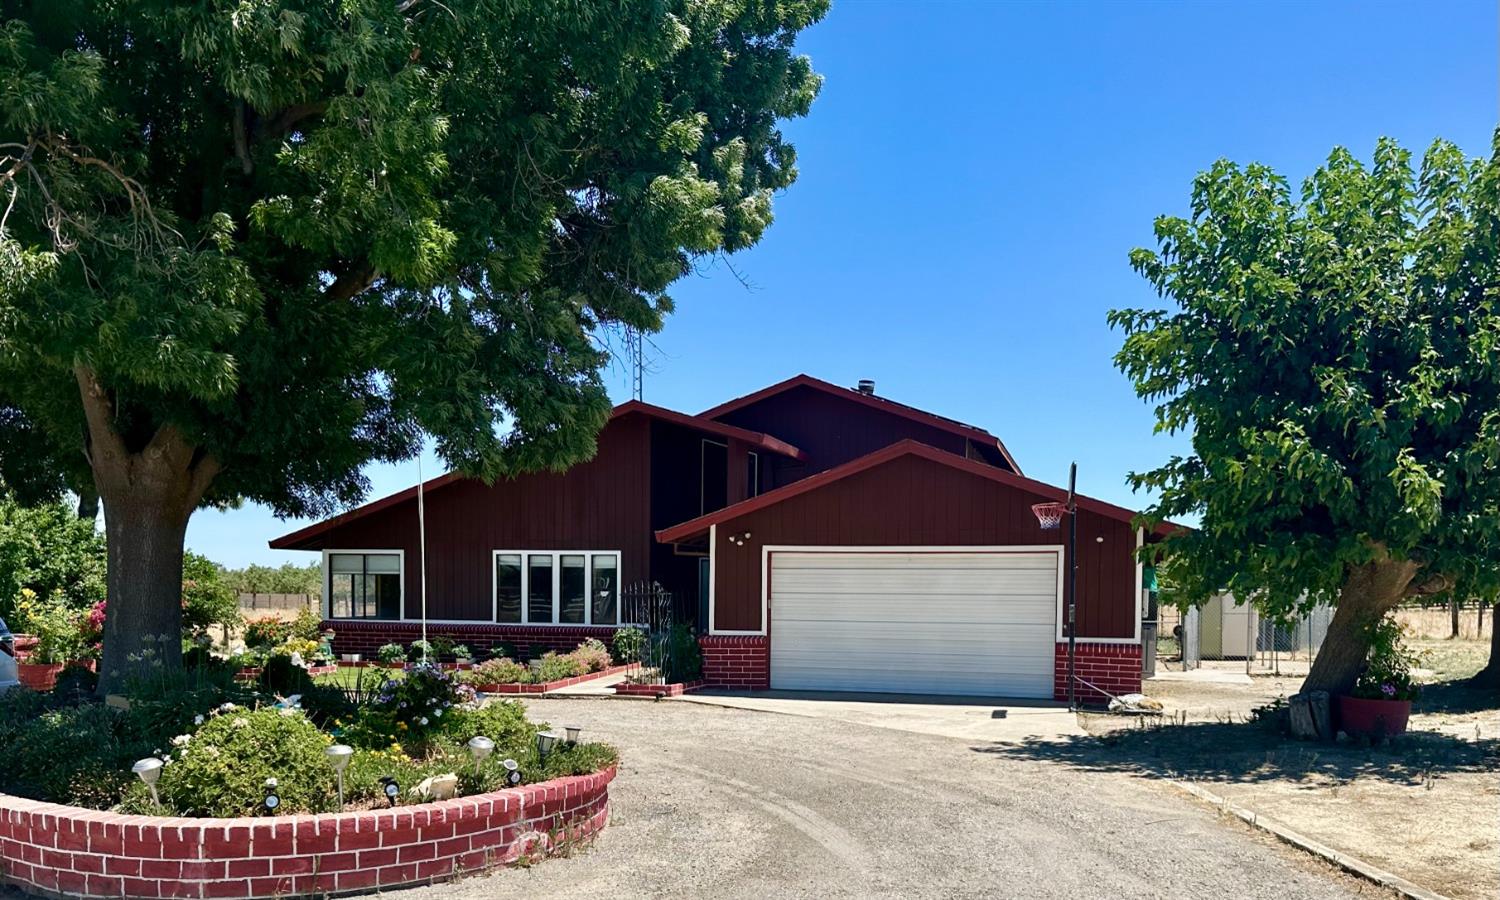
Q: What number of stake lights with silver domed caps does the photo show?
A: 3